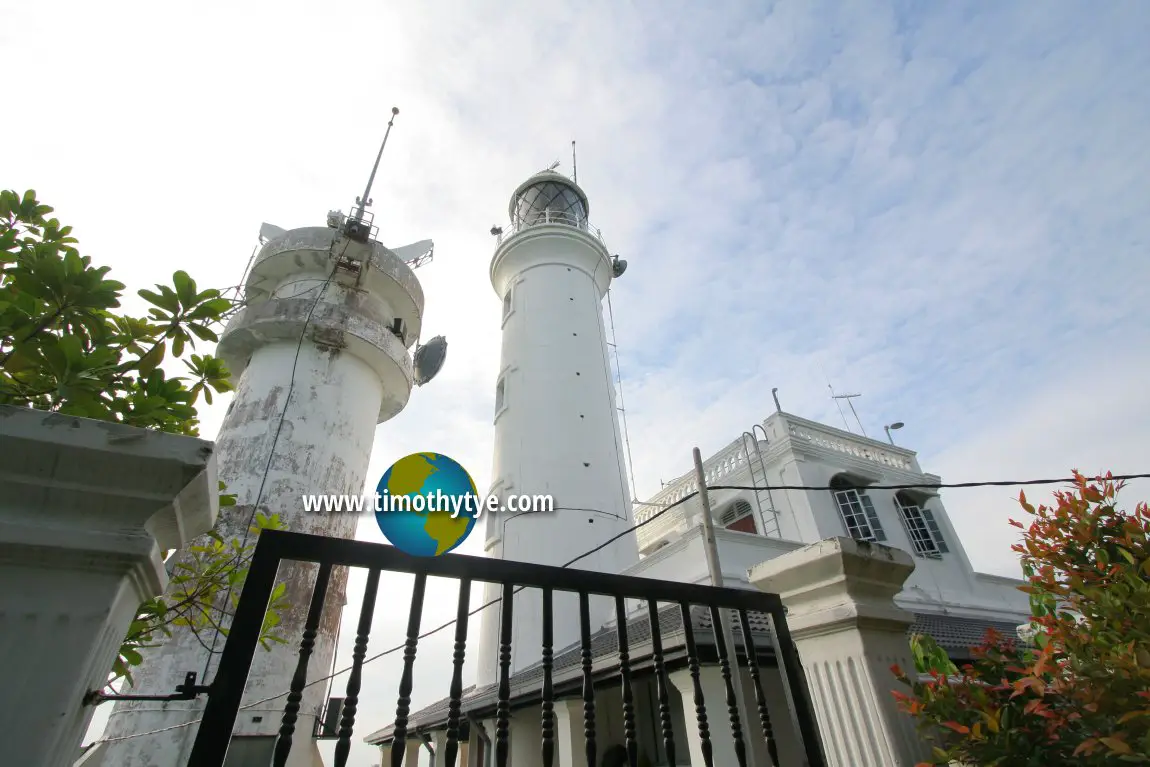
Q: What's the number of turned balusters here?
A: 12